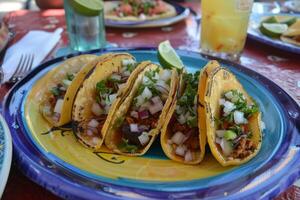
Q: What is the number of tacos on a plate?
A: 5